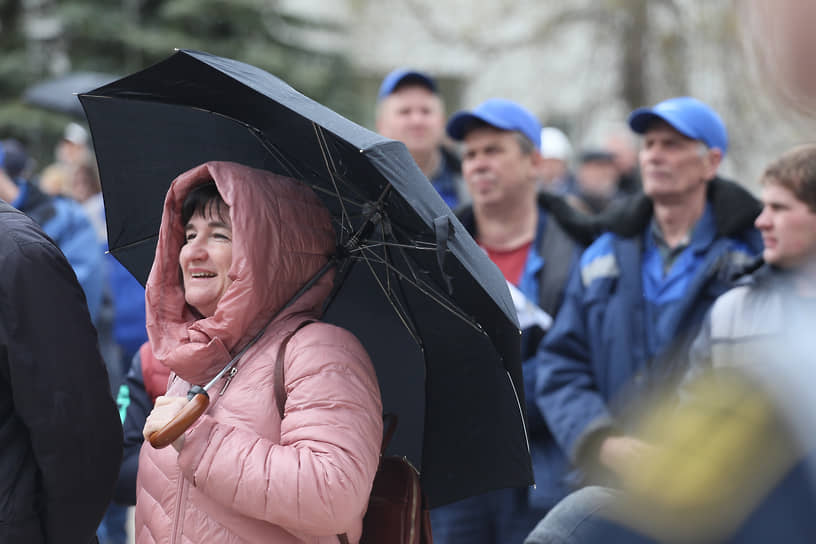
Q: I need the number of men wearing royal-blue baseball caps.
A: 3